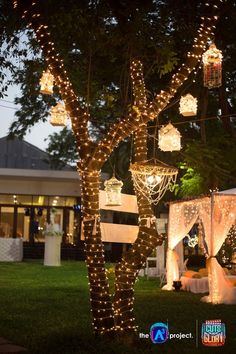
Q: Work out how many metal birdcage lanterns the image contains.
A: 6